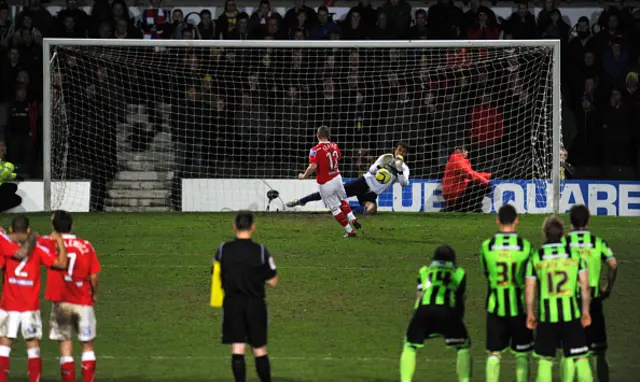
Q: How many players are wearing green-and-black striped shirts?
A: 4